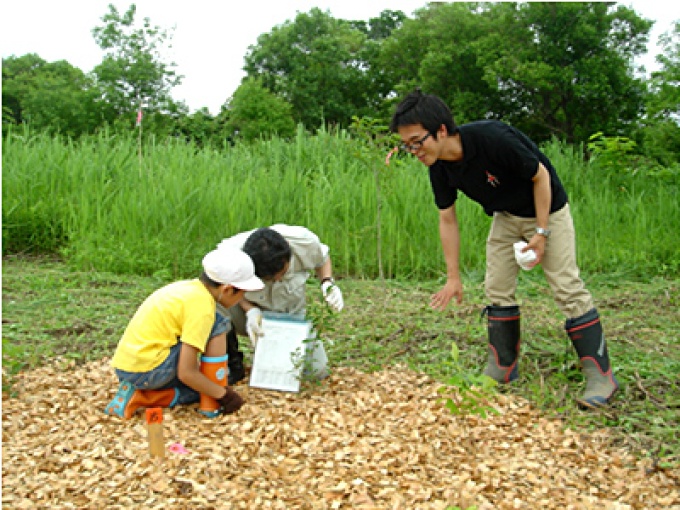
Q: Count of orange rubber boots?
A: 2